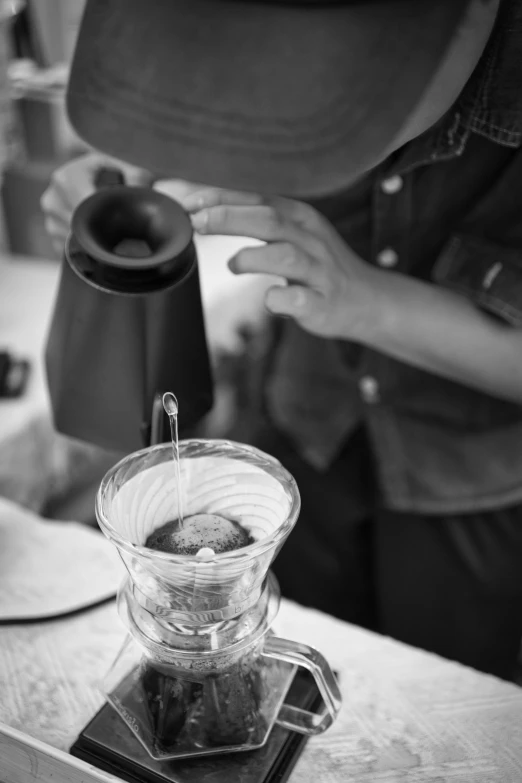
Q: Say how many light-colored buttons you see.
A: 3